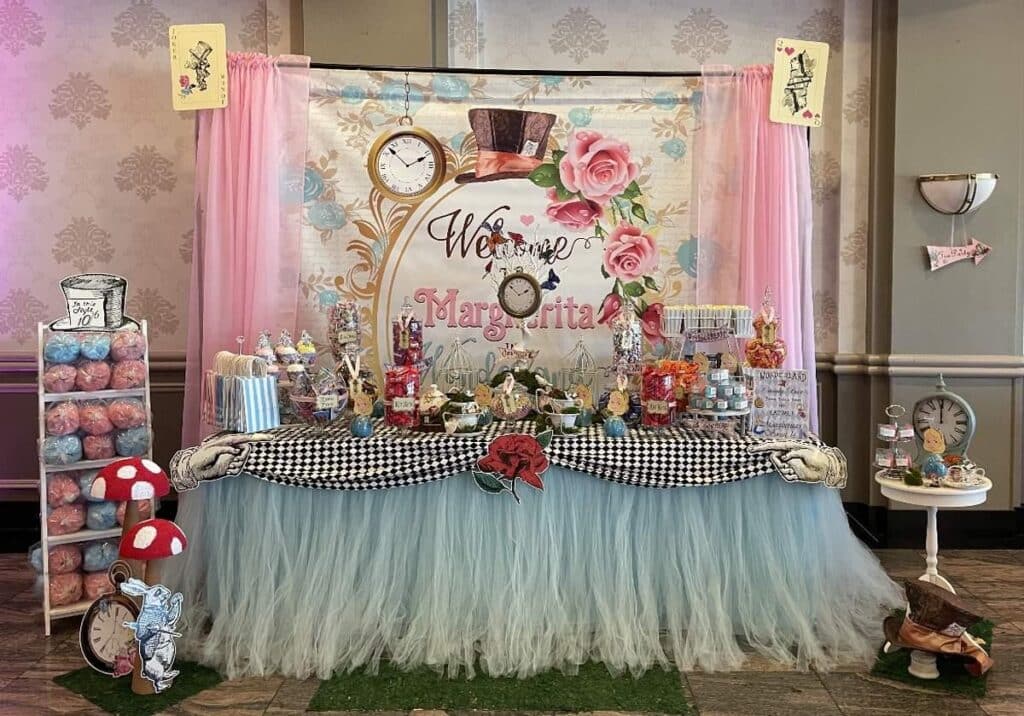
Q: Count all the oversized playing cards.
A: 2